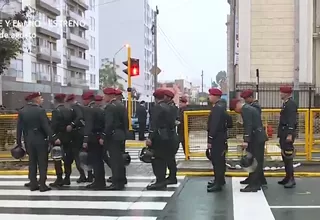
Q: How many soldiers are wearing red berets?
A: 14